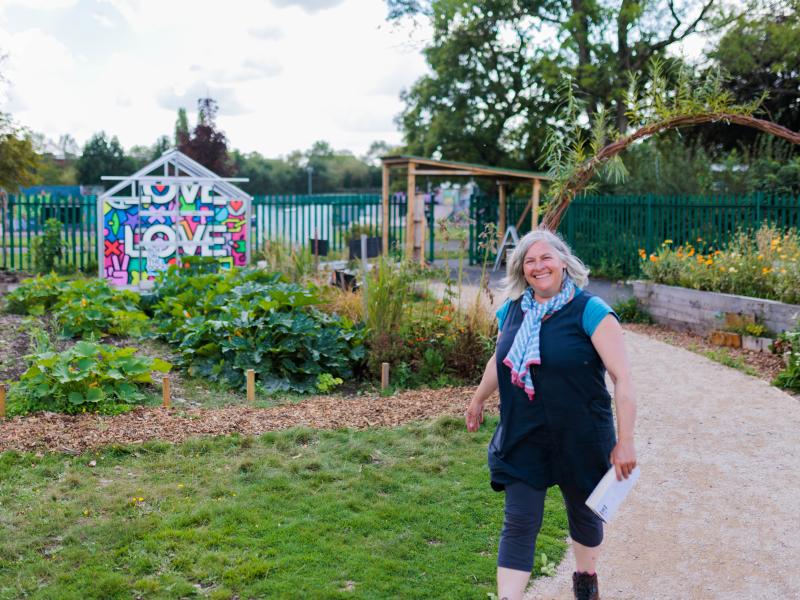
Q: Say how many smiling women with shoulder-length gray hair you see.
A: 1